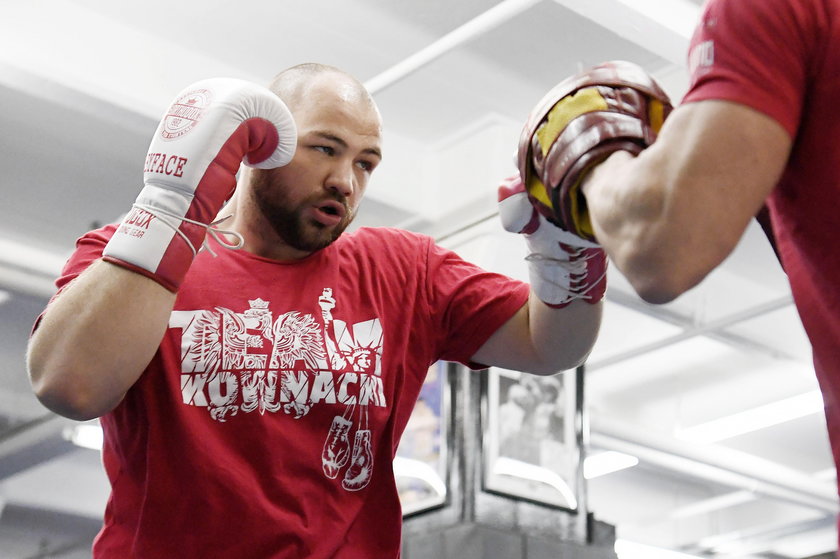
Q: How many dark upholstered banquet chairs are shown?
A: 0